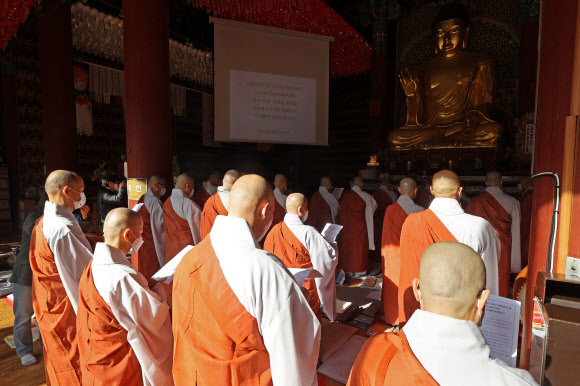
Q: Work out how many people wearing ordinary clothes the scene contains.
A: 2